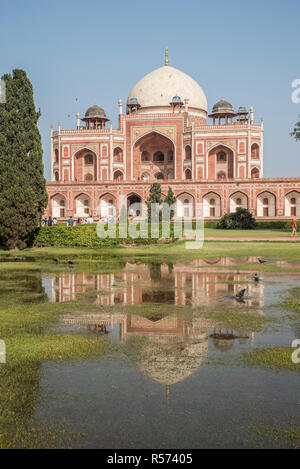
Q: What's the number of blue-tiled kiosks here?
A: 3